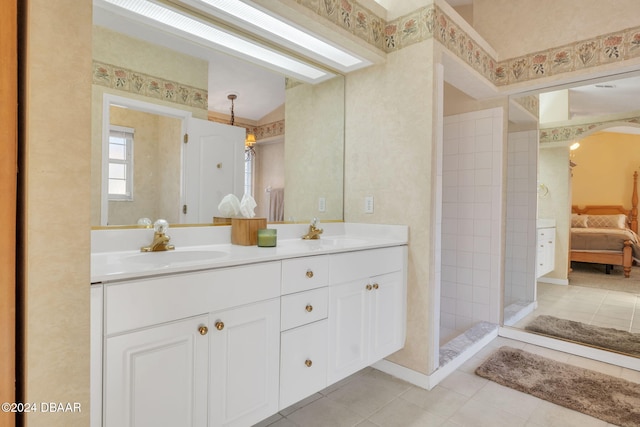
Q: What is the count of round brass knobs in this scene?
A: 7